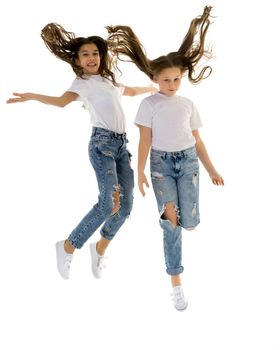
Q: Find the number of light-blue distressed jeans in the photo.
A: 2